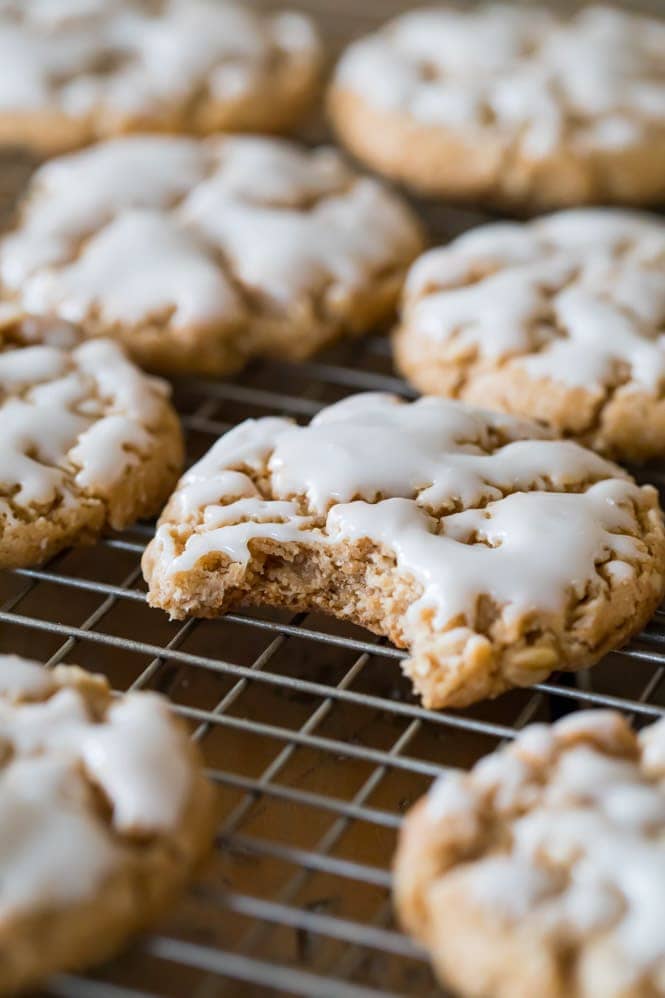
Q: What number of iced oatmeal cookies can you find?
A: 8